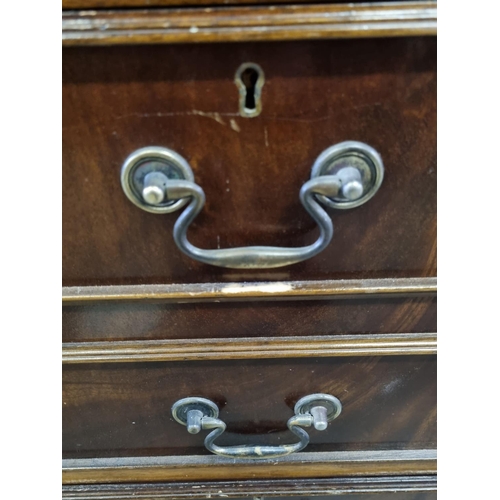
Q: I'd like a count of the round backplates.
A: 4